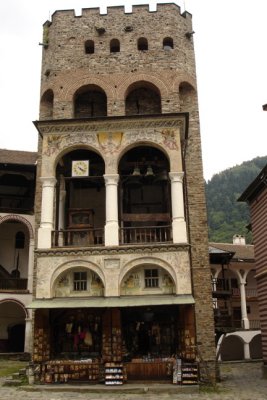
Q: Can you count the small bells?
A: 2